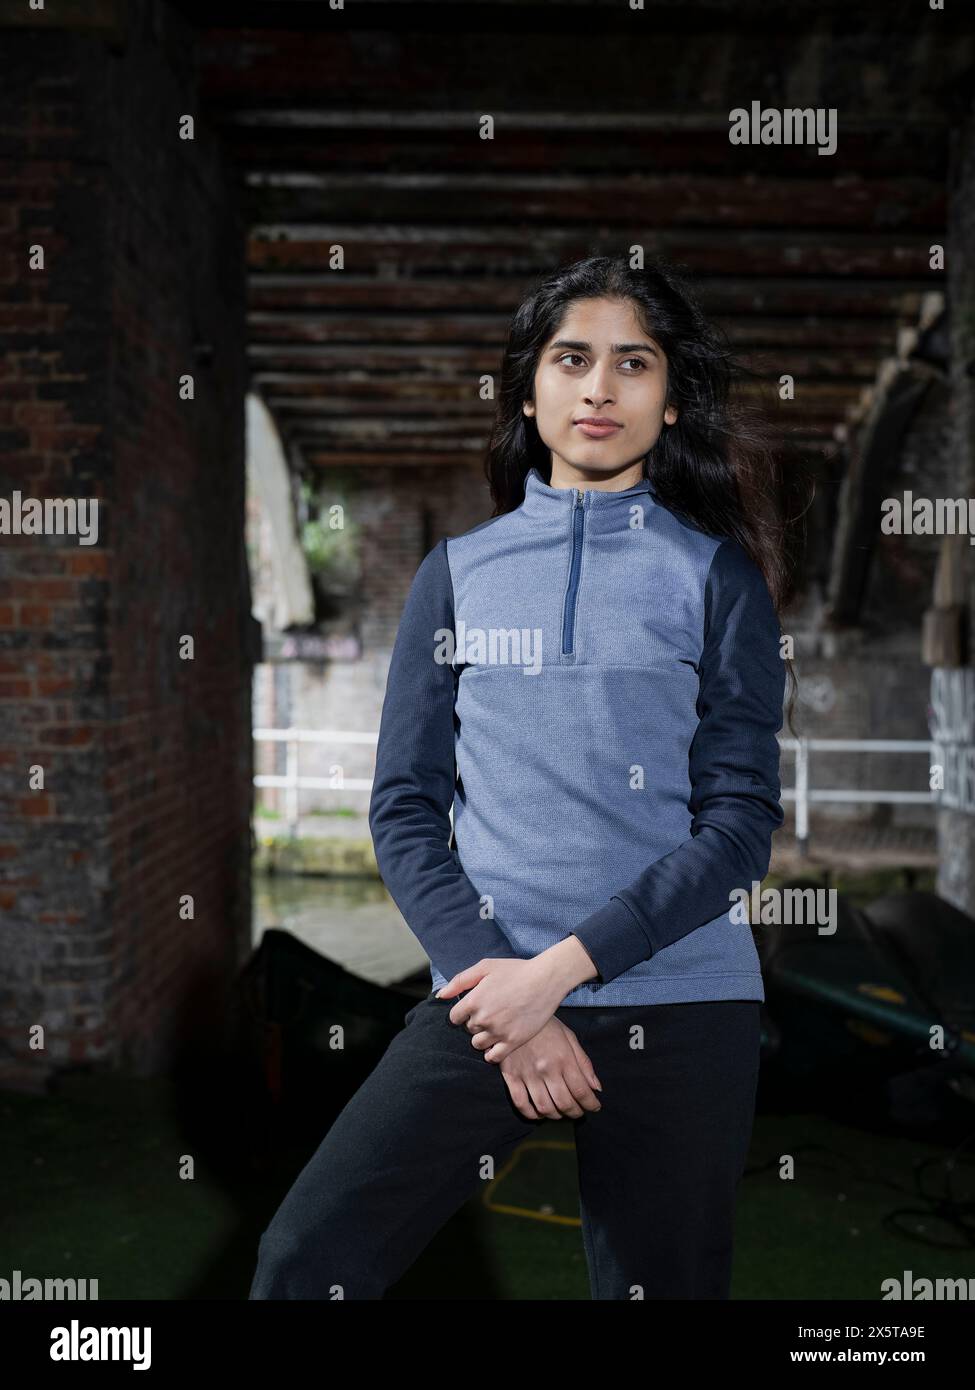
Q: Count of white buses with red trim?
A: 0